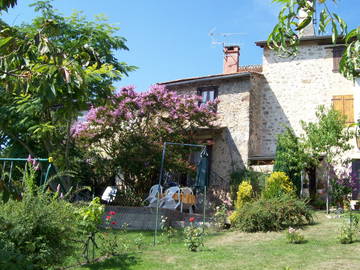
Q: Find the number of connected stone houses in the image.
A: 2